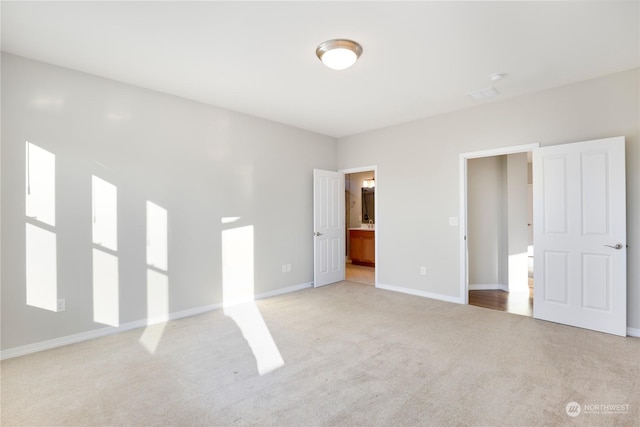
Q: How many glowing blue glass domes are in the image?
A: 0